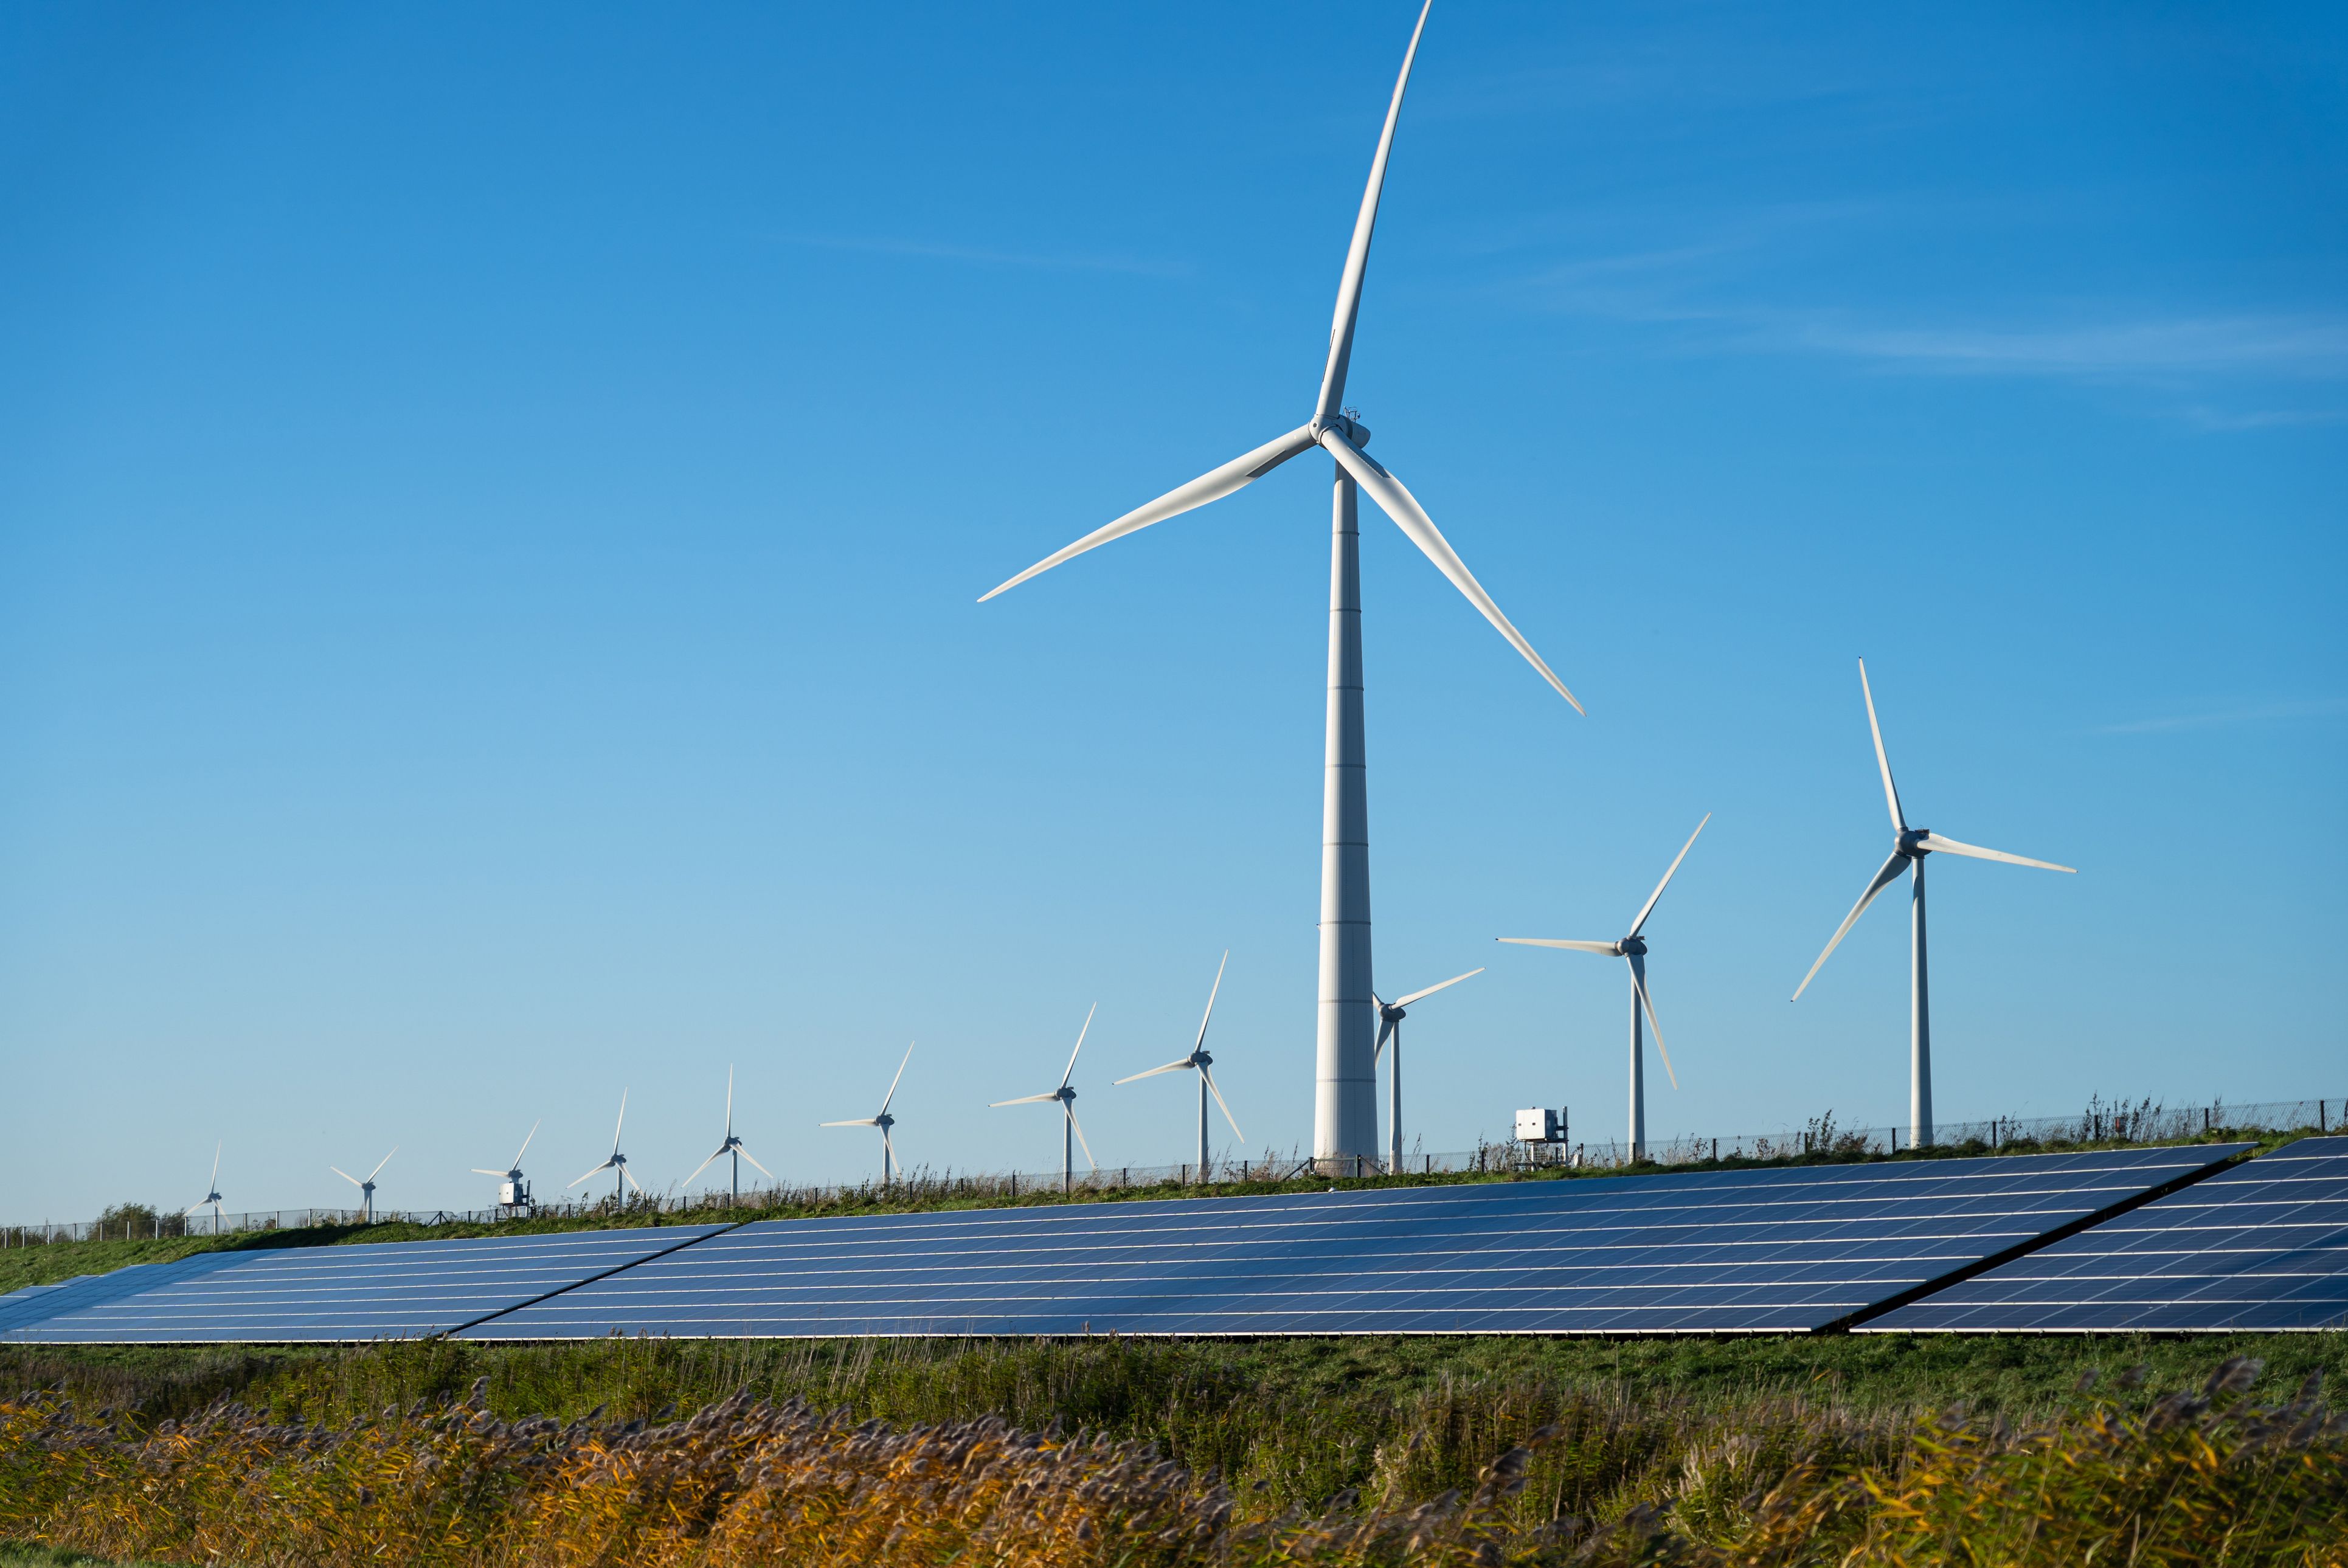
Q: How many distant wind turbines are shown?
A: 11